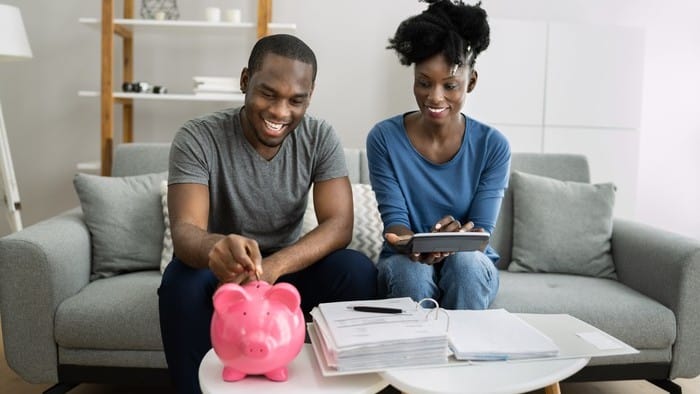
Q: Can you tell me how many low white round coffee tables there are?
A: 2